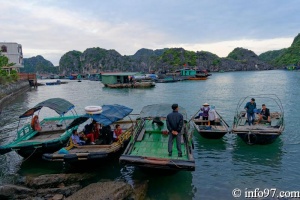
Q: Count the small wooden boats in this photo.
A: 5